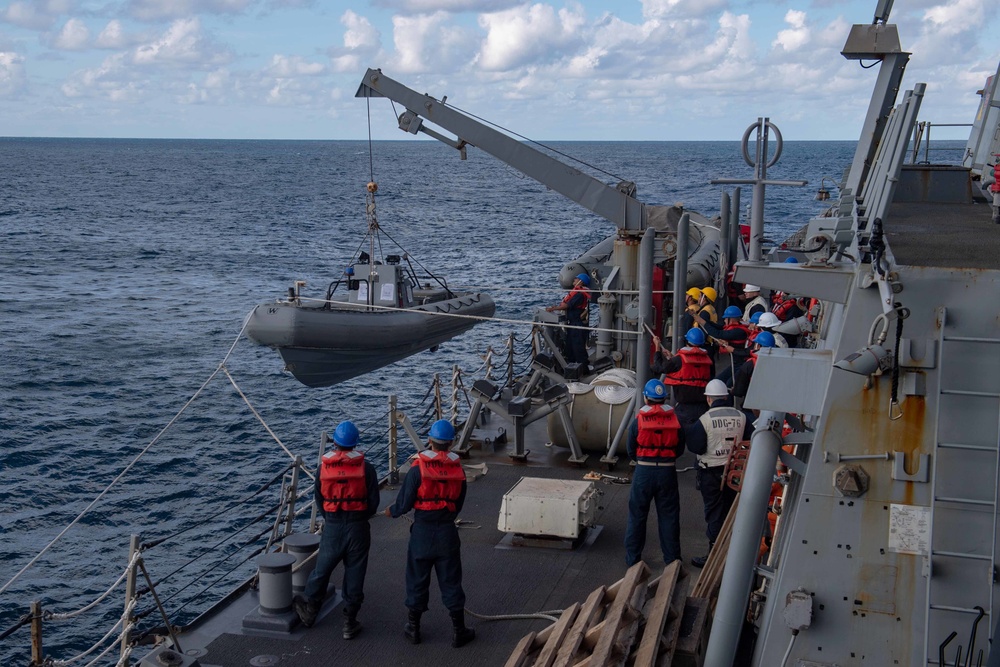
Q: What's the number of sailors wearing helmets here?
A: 14